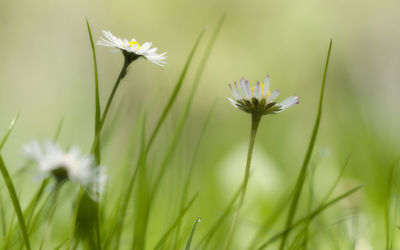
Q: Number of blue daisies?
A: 0